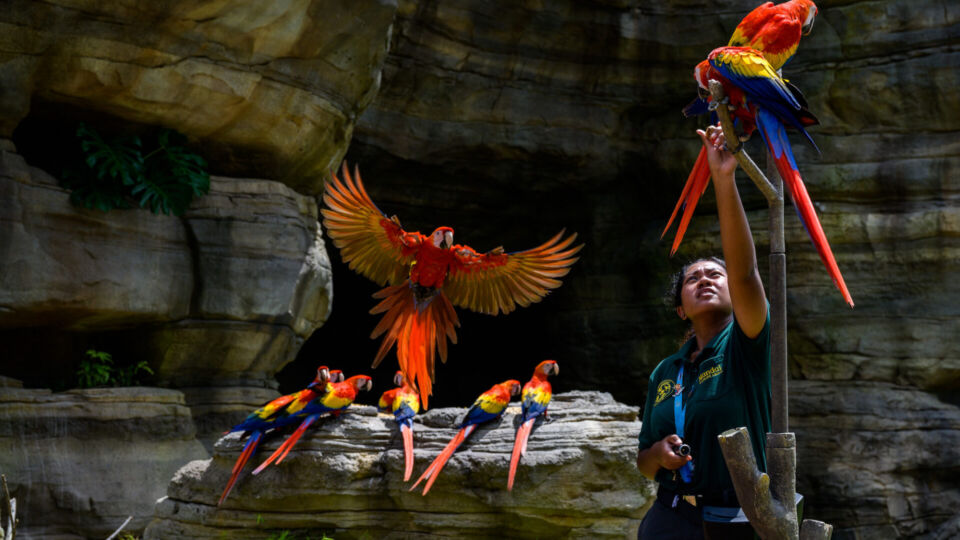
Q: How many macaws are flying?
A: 1